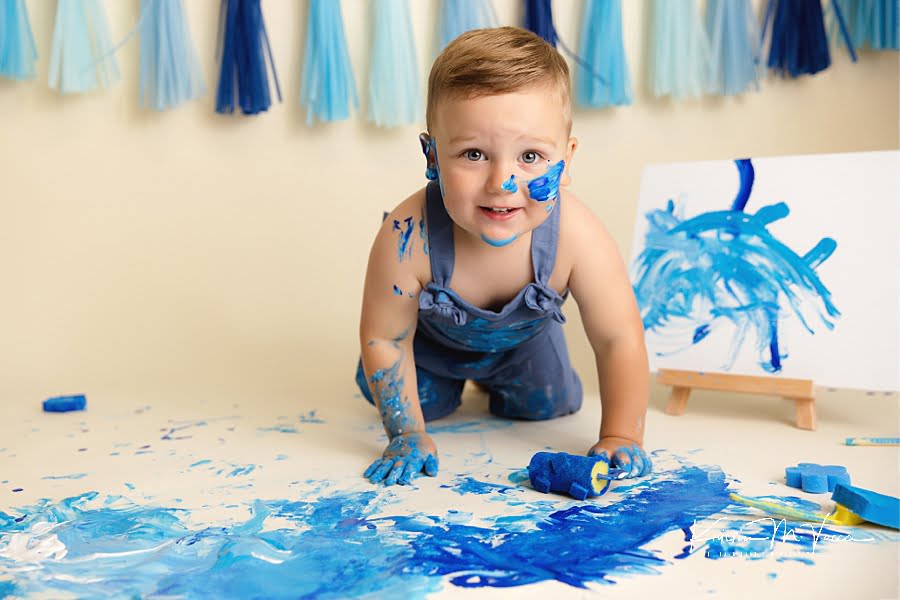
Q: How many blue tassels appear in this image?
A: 13